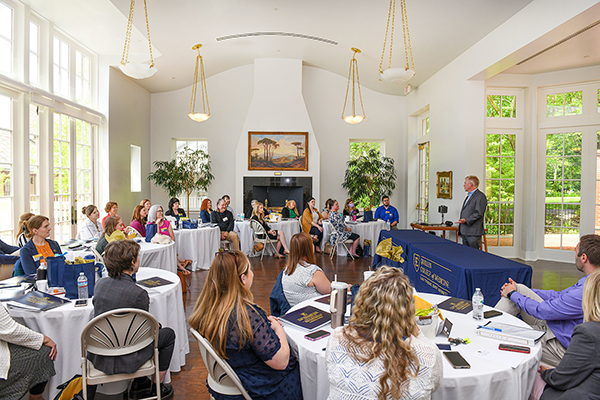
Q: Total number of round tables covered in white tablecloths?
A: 6